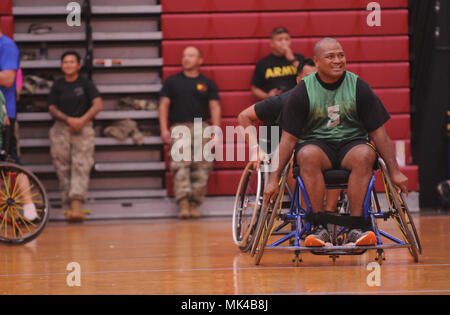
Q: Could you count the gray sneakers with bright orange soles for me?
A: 2